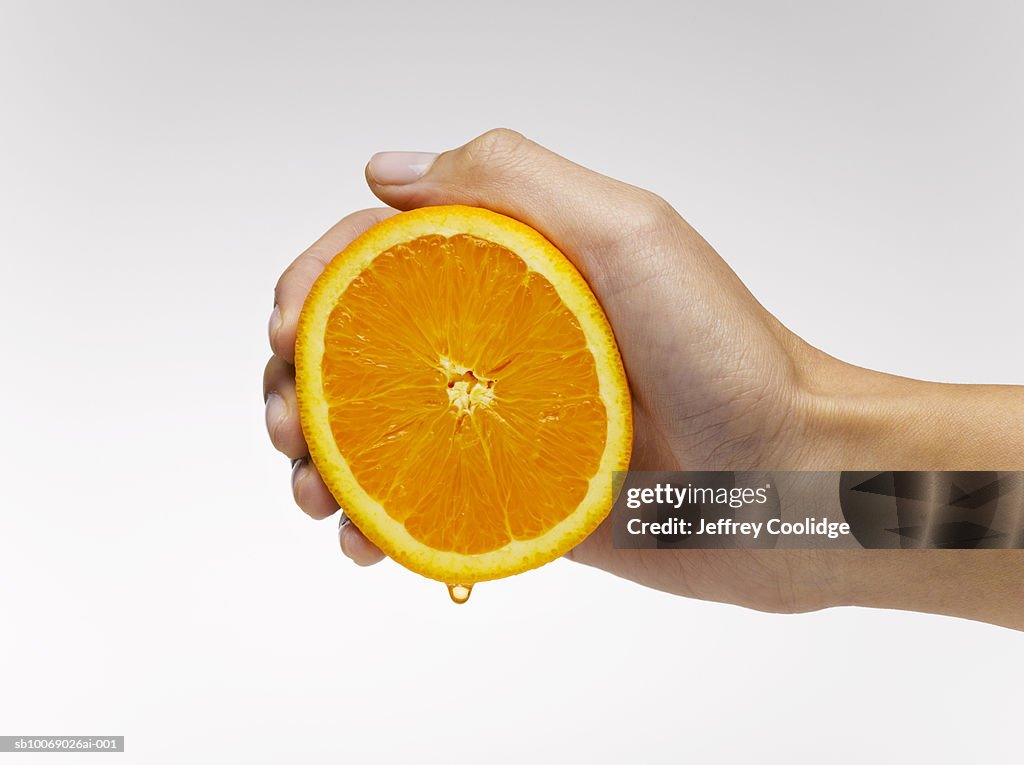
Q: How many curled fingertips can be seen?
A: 4